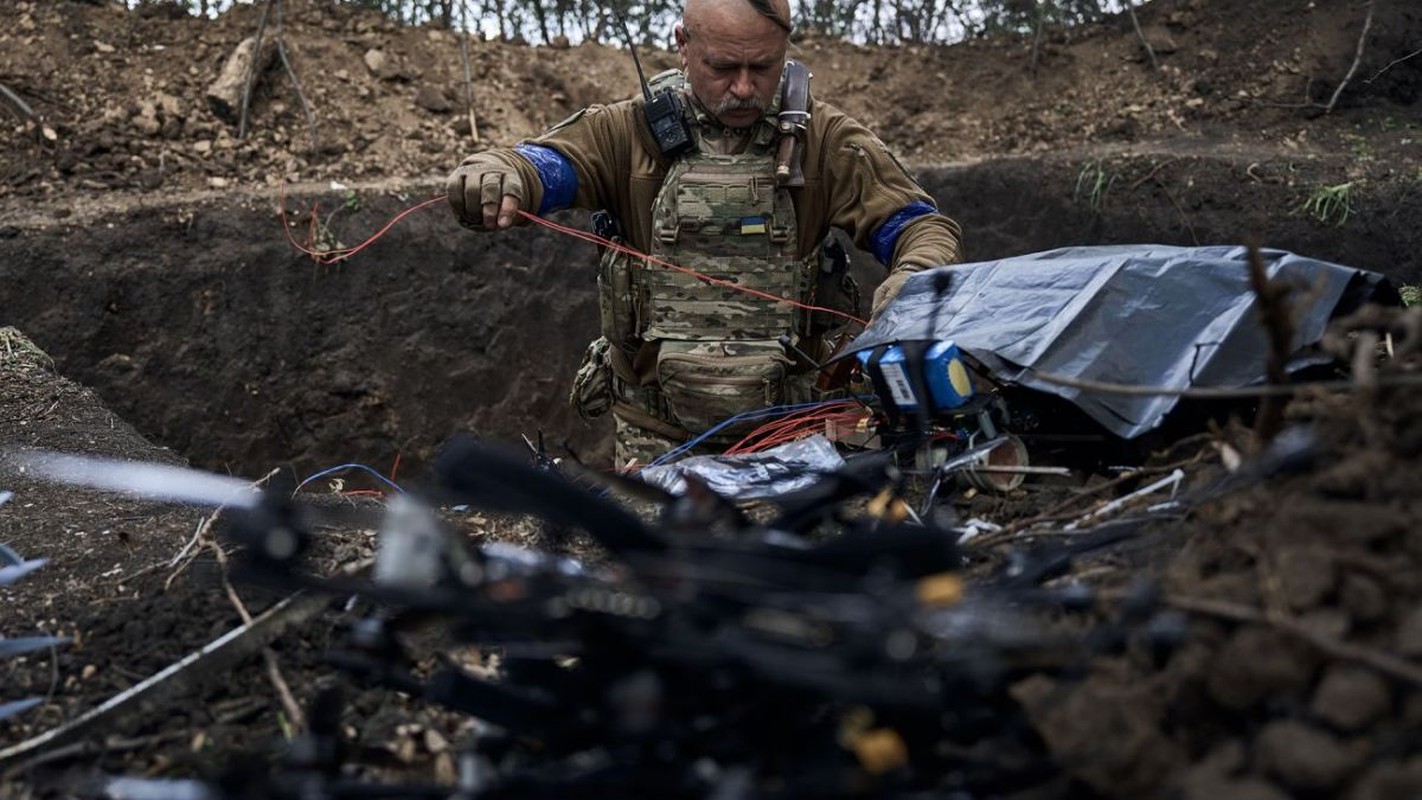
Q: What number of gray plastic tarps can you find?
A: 1